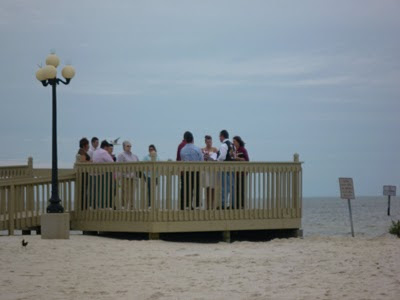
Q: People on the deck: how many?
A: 11